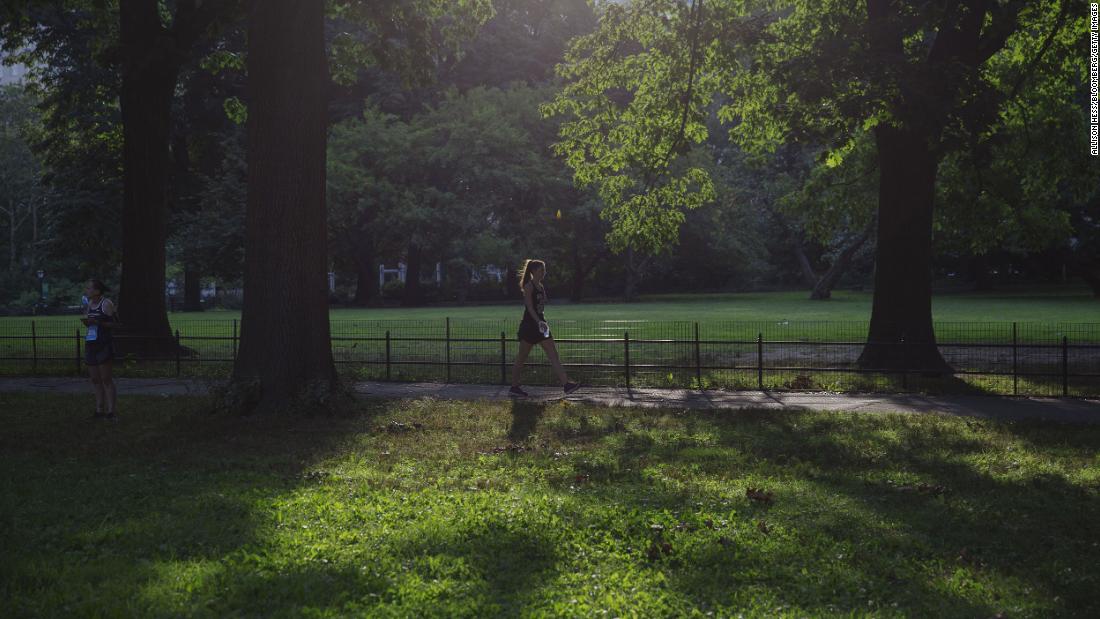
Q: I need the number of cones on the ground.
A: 0